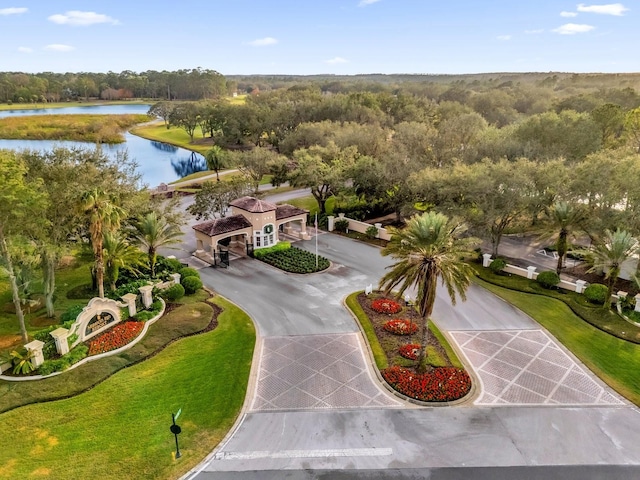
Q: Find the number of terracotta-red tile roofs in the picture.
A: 3